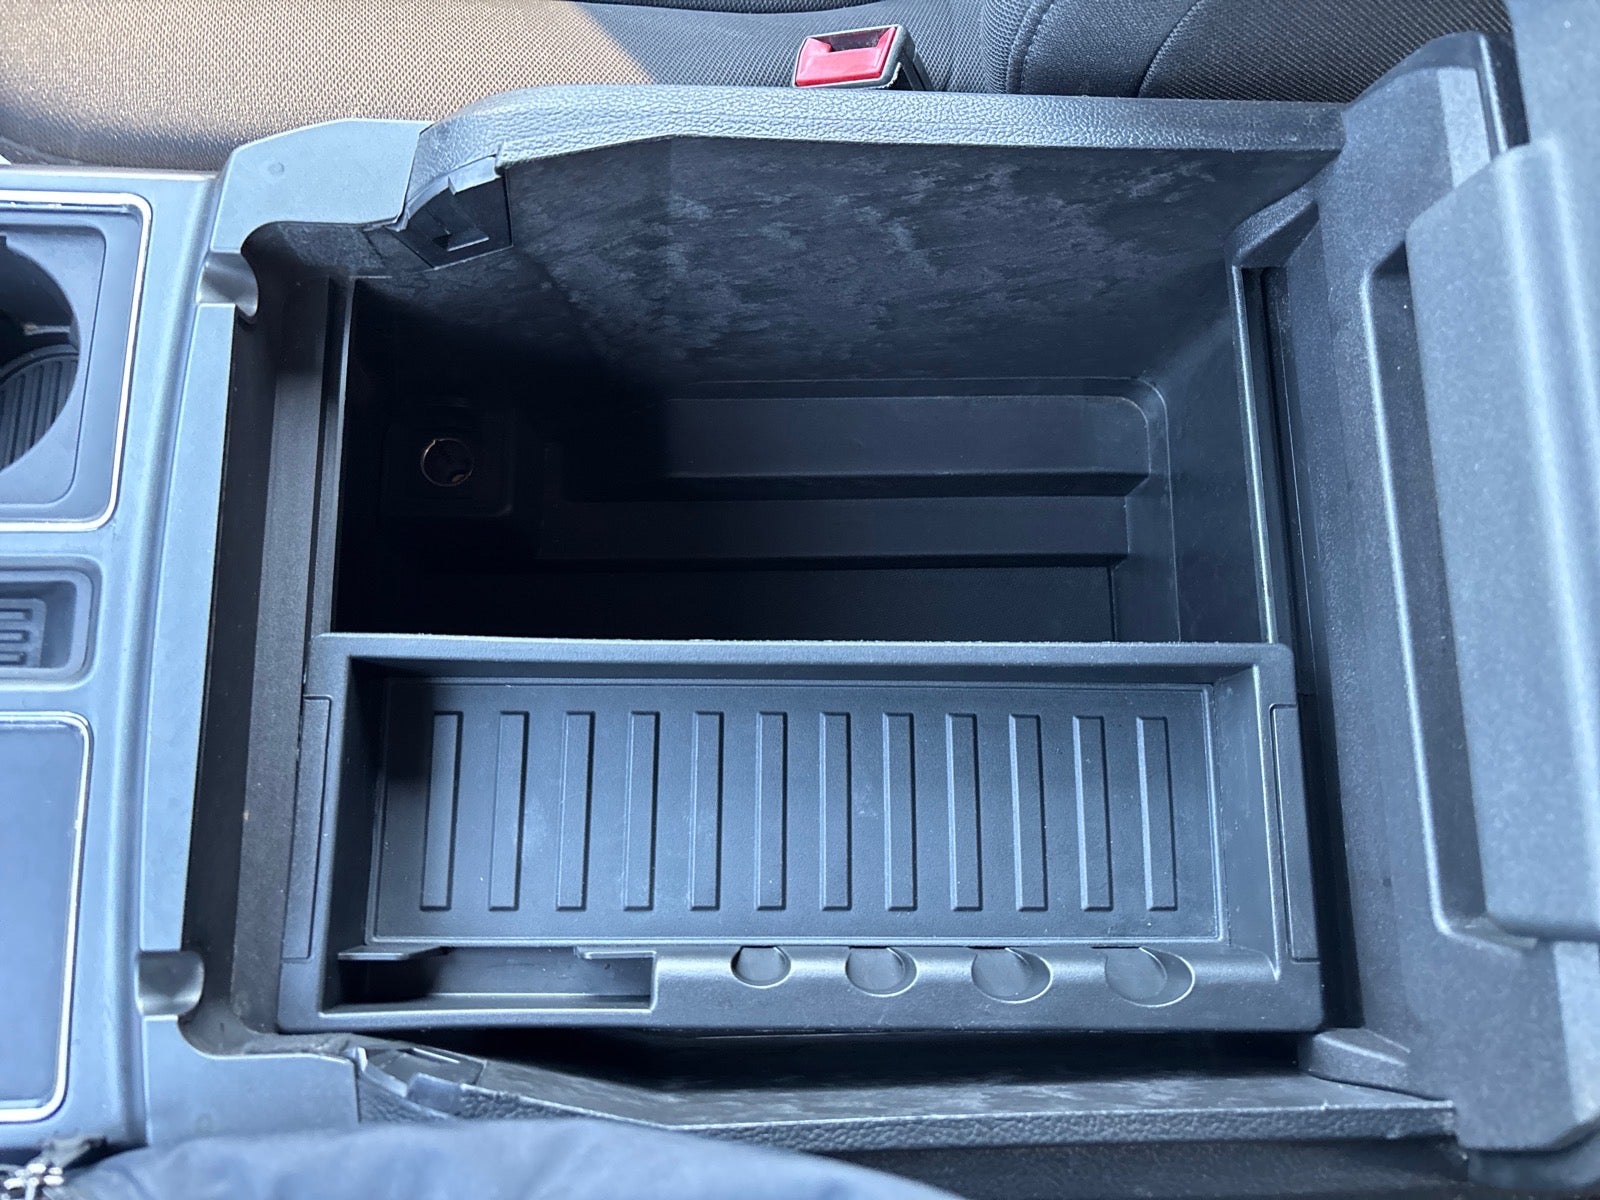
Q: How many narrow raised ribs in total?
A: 12